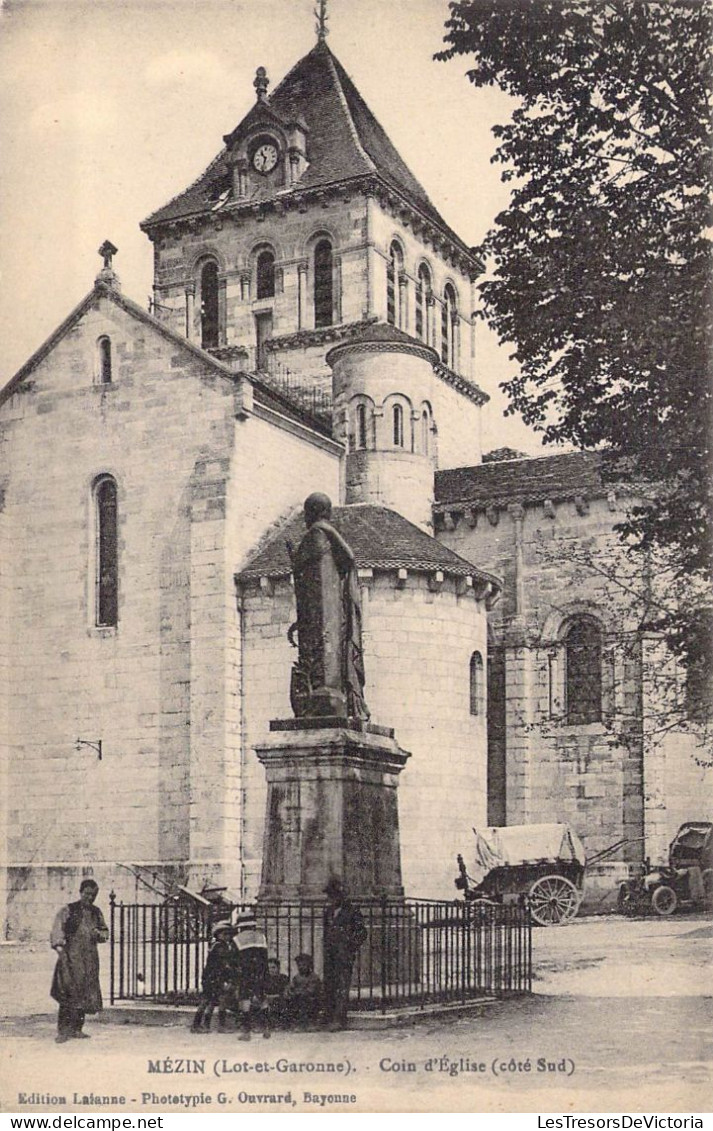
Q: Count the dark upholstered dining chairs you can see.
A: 0